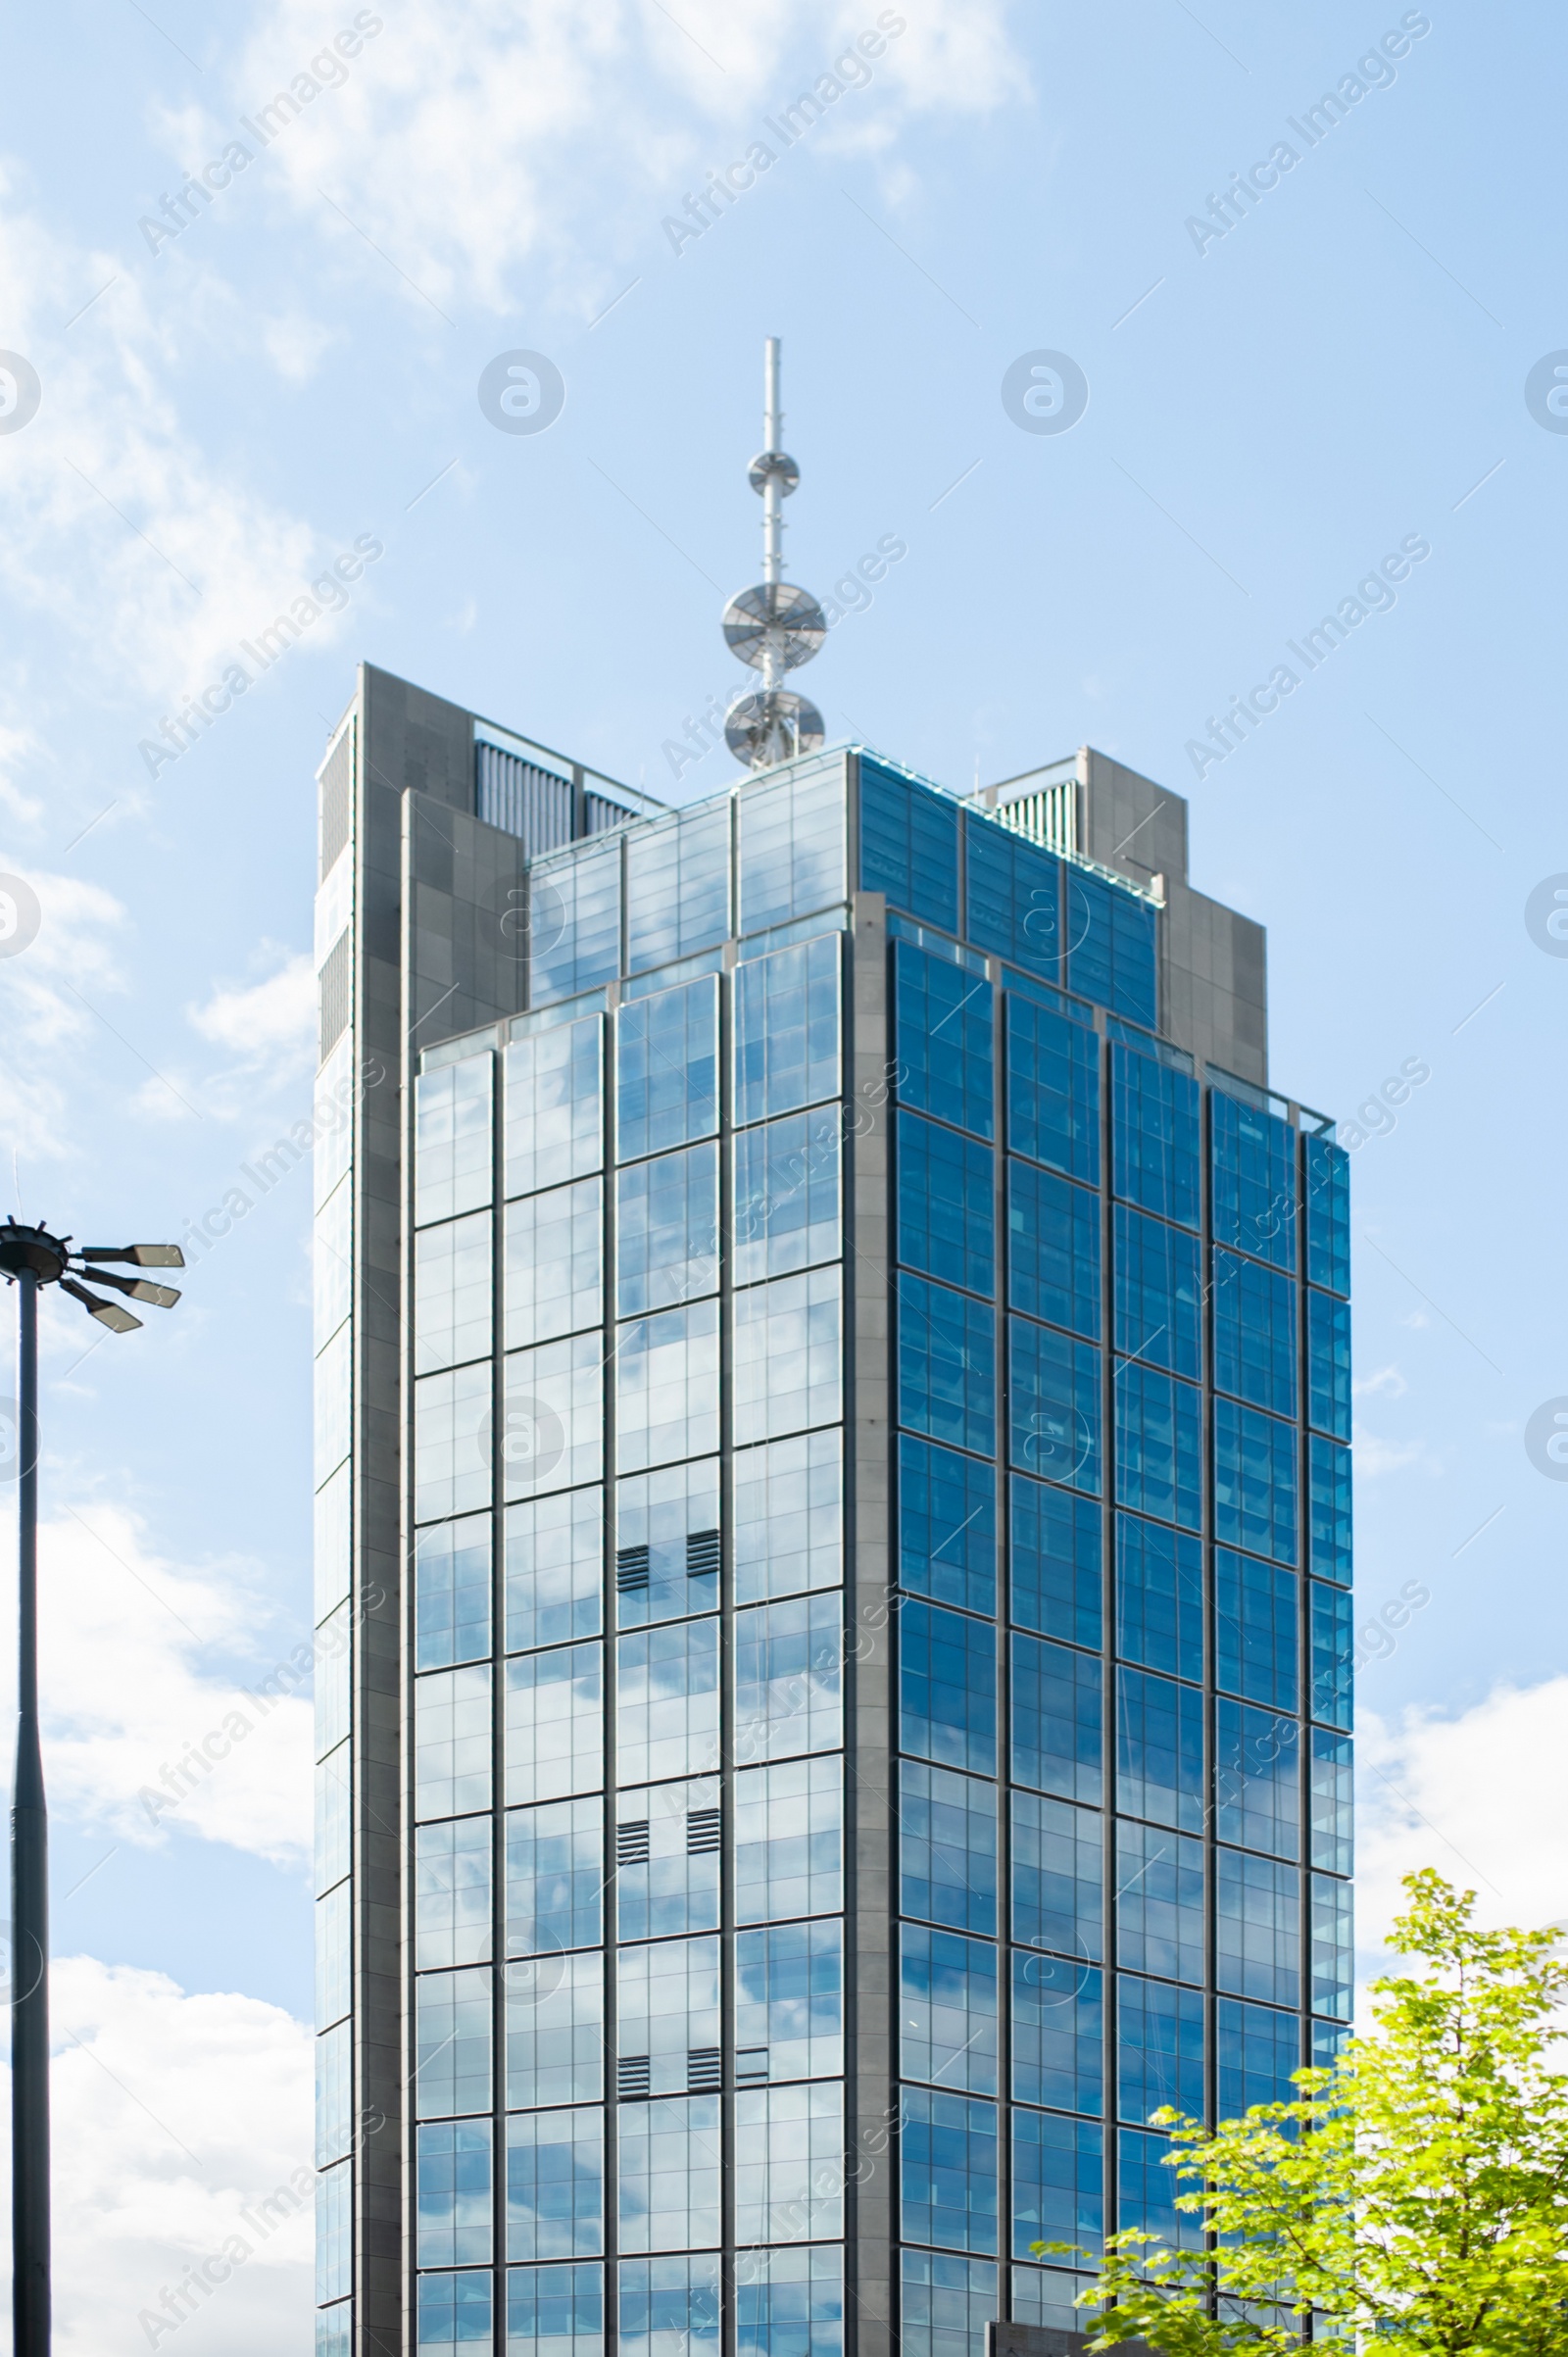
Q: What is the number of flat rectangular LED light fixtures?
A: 3